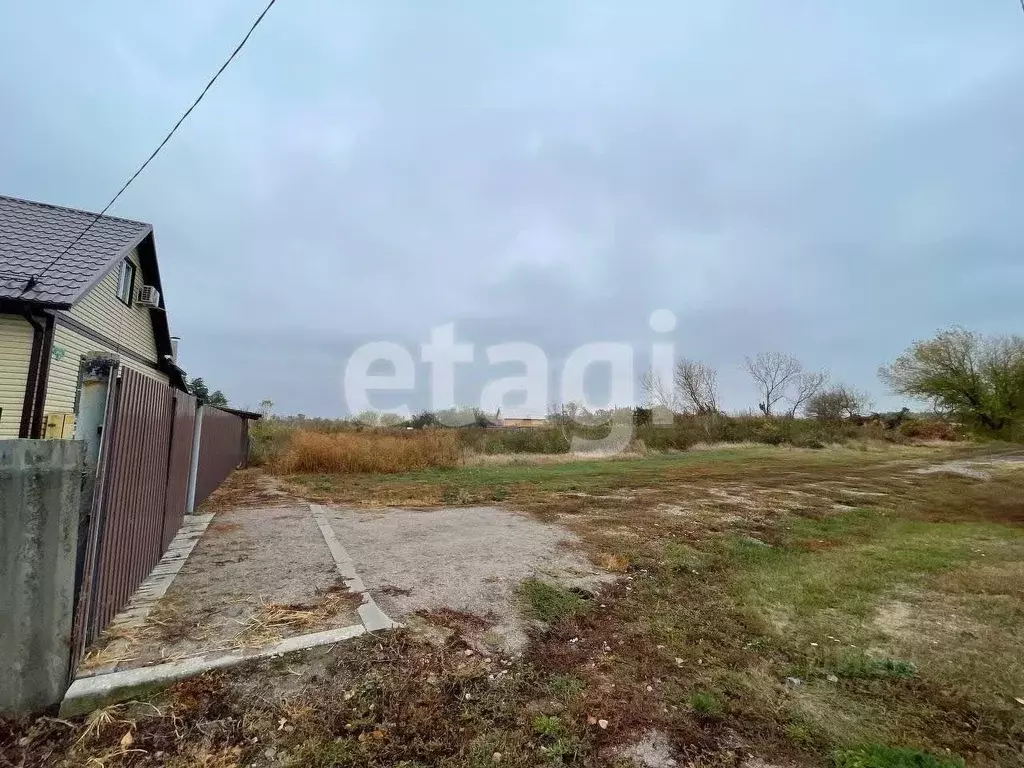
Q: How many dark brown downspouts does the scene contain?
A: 1